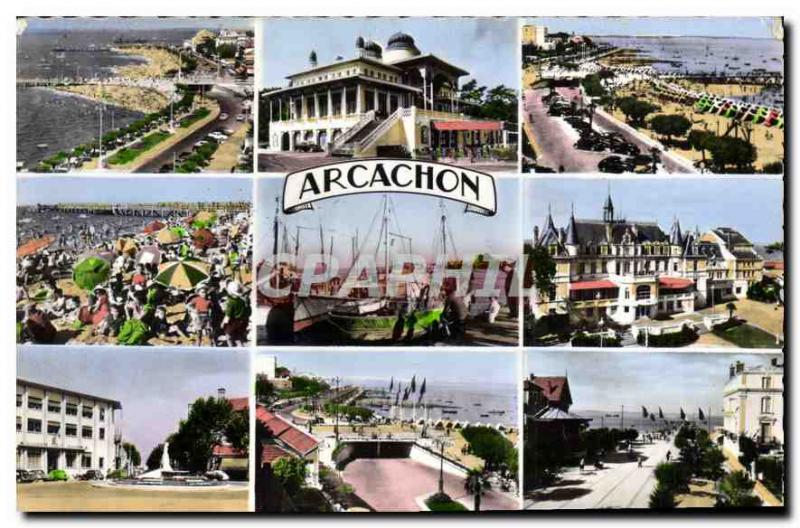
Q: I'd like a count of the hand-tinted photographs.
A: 9